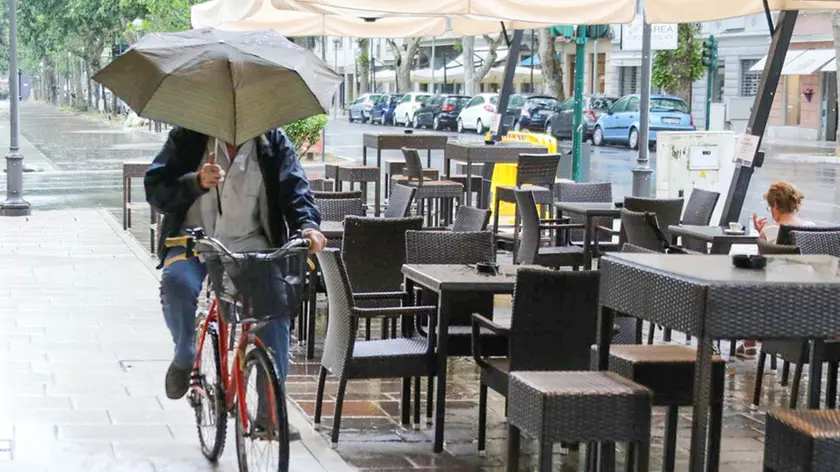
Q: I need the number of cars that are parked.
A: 8